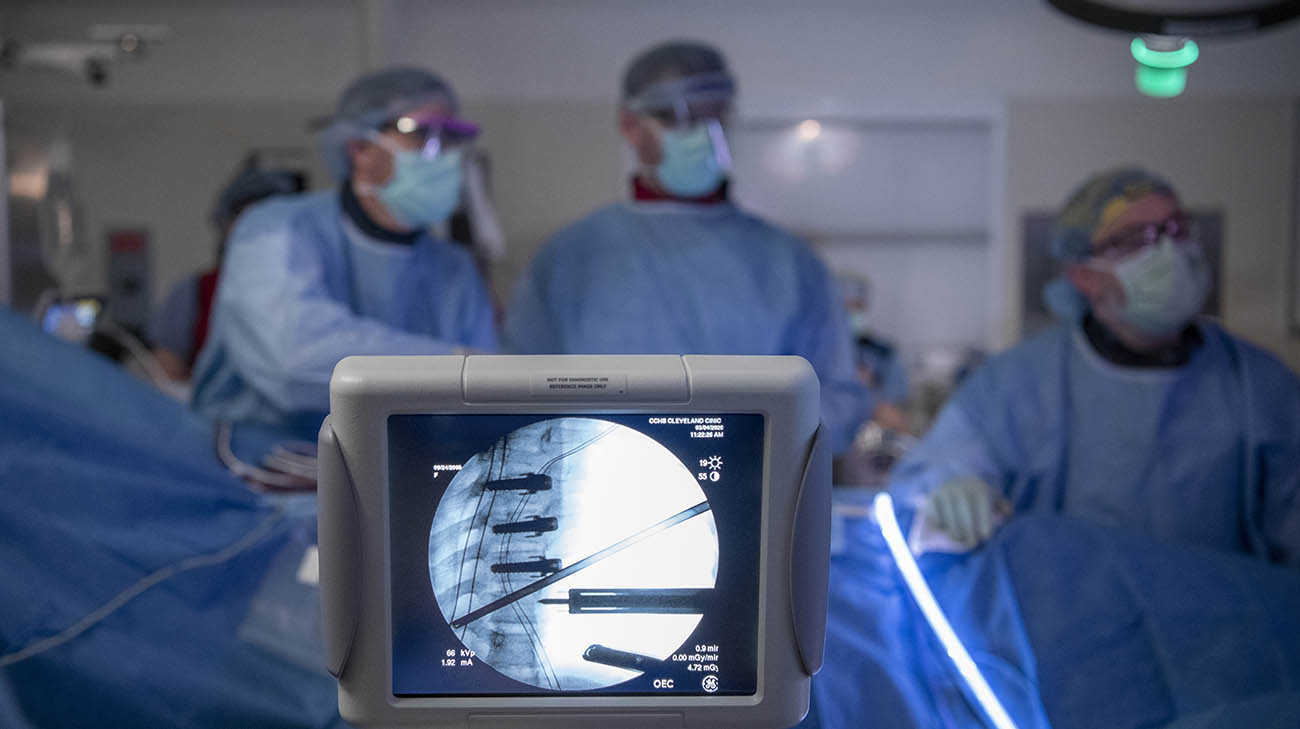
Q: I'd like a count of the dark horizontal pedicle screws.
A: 3